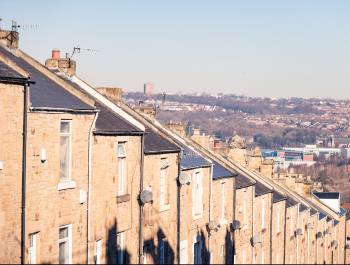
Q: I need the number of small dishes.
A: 11